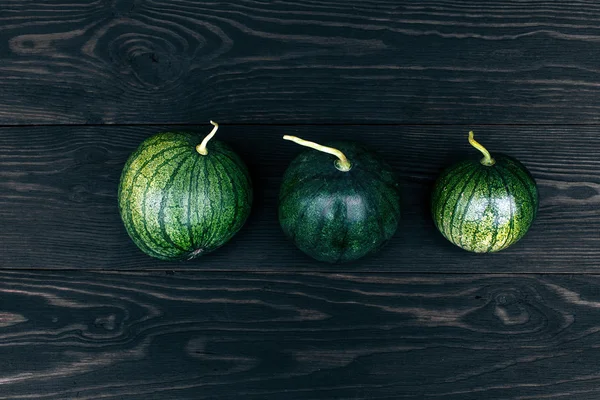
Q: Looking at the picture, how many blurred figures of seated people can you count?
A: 0